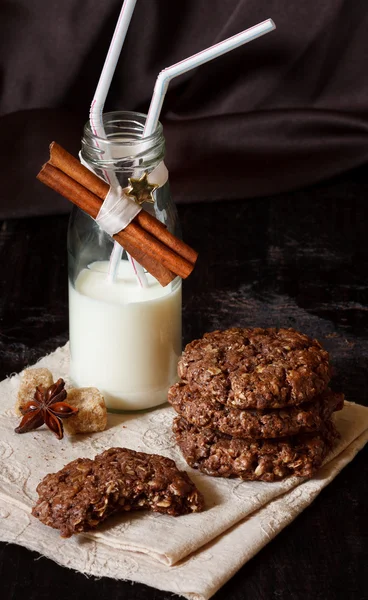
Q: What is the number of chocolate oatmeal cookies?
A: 4